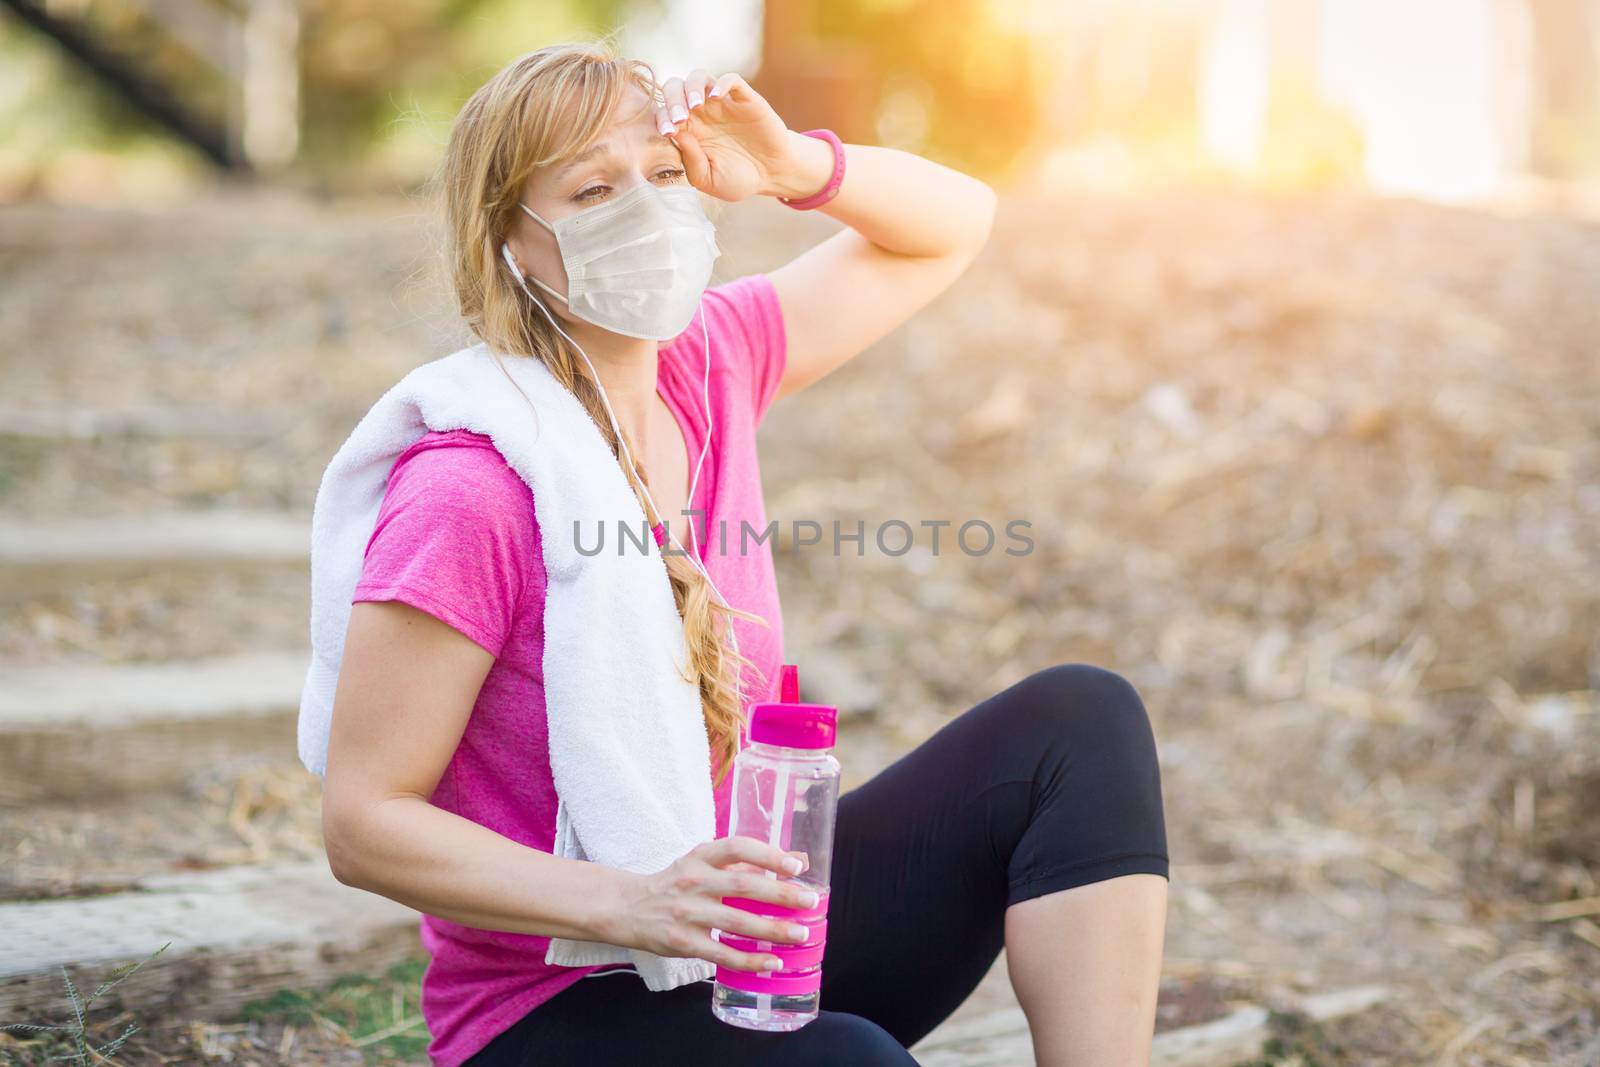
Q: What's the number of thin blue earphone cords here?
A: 0